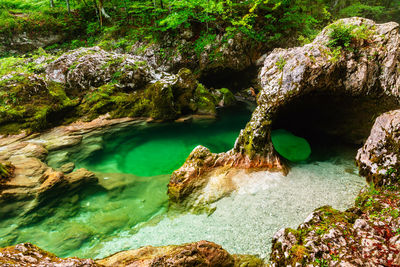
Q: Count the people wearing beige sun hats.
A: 0